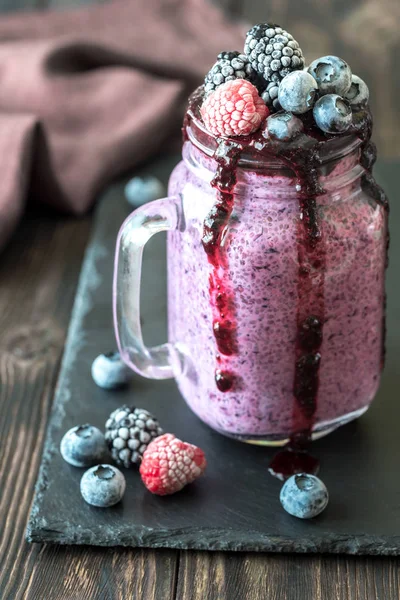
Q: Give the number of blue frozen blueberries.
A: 10